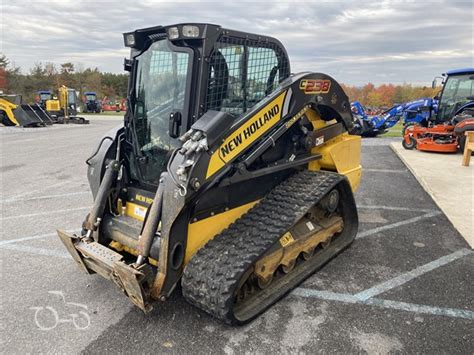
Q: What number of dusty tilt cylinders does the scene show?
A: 2